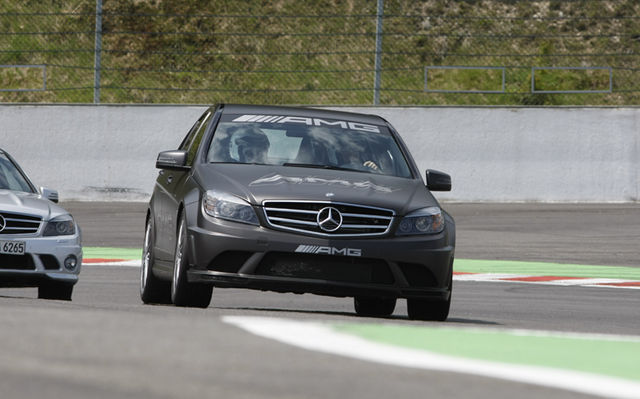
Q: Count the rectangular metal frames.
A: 3